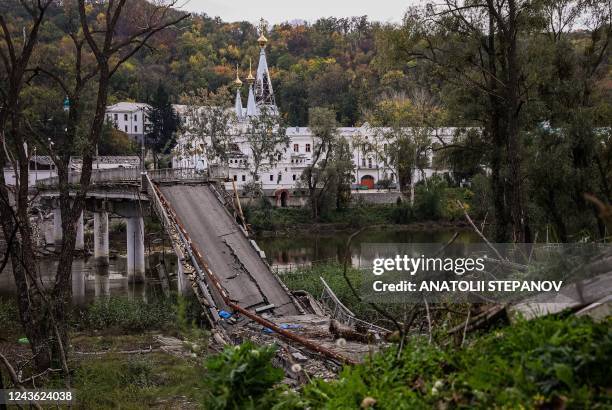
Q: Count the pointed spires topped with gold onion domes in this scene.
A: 3